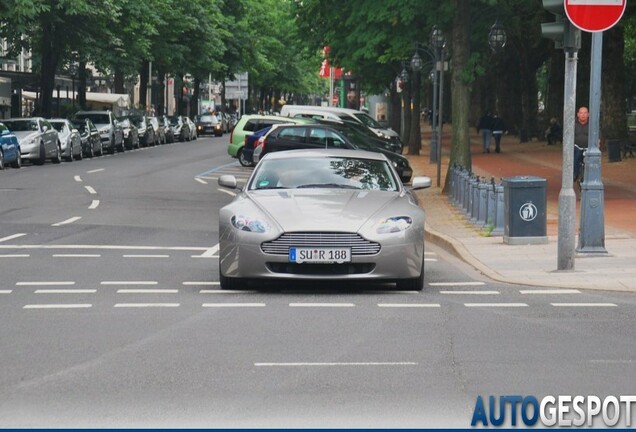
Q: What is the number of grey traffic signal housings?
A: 1